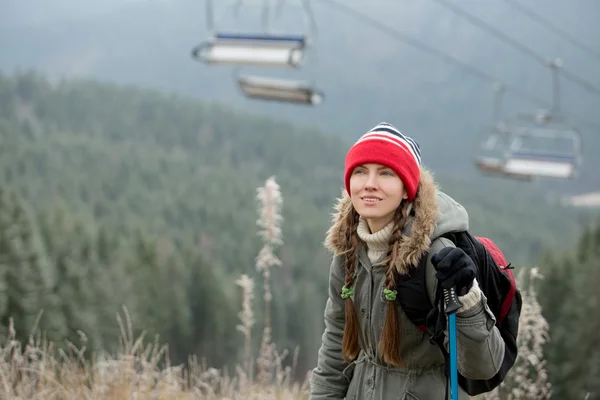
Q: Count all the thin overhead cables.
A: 3